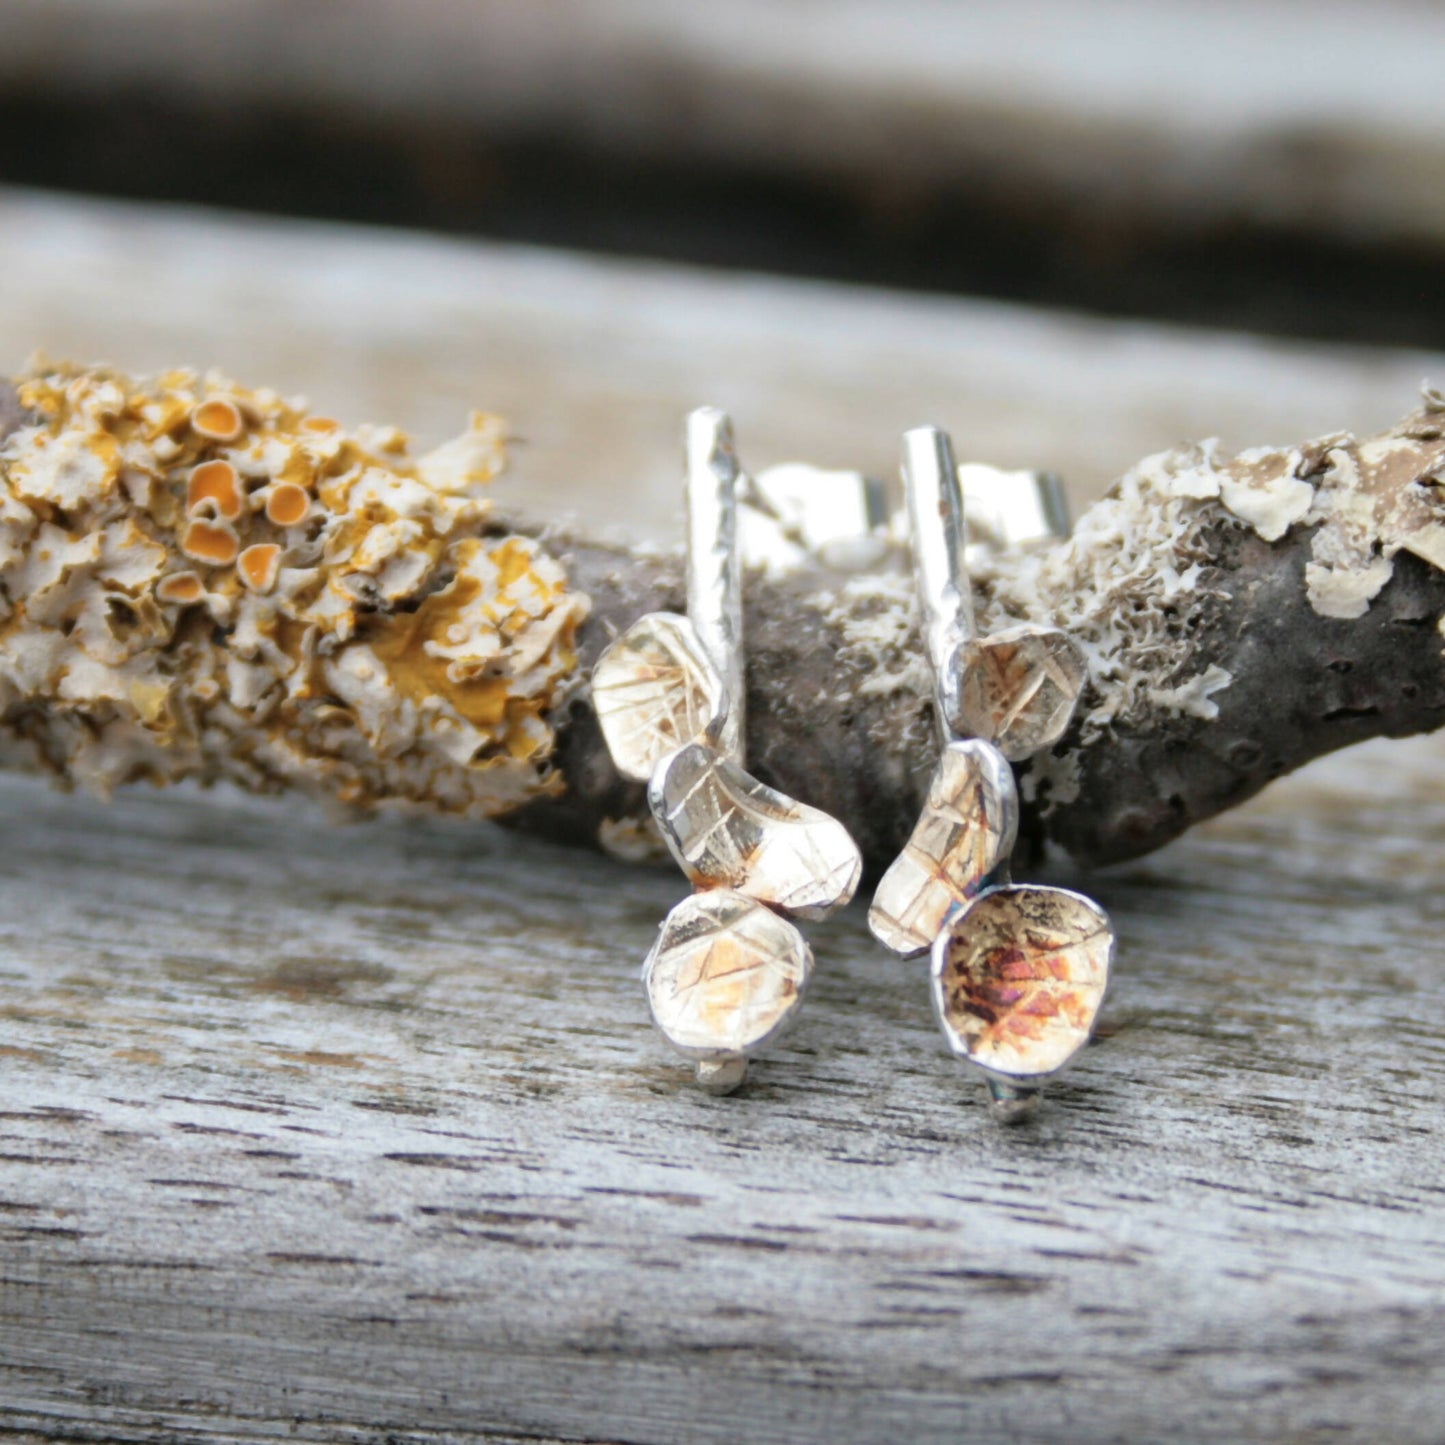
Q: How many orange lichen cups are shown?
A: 7